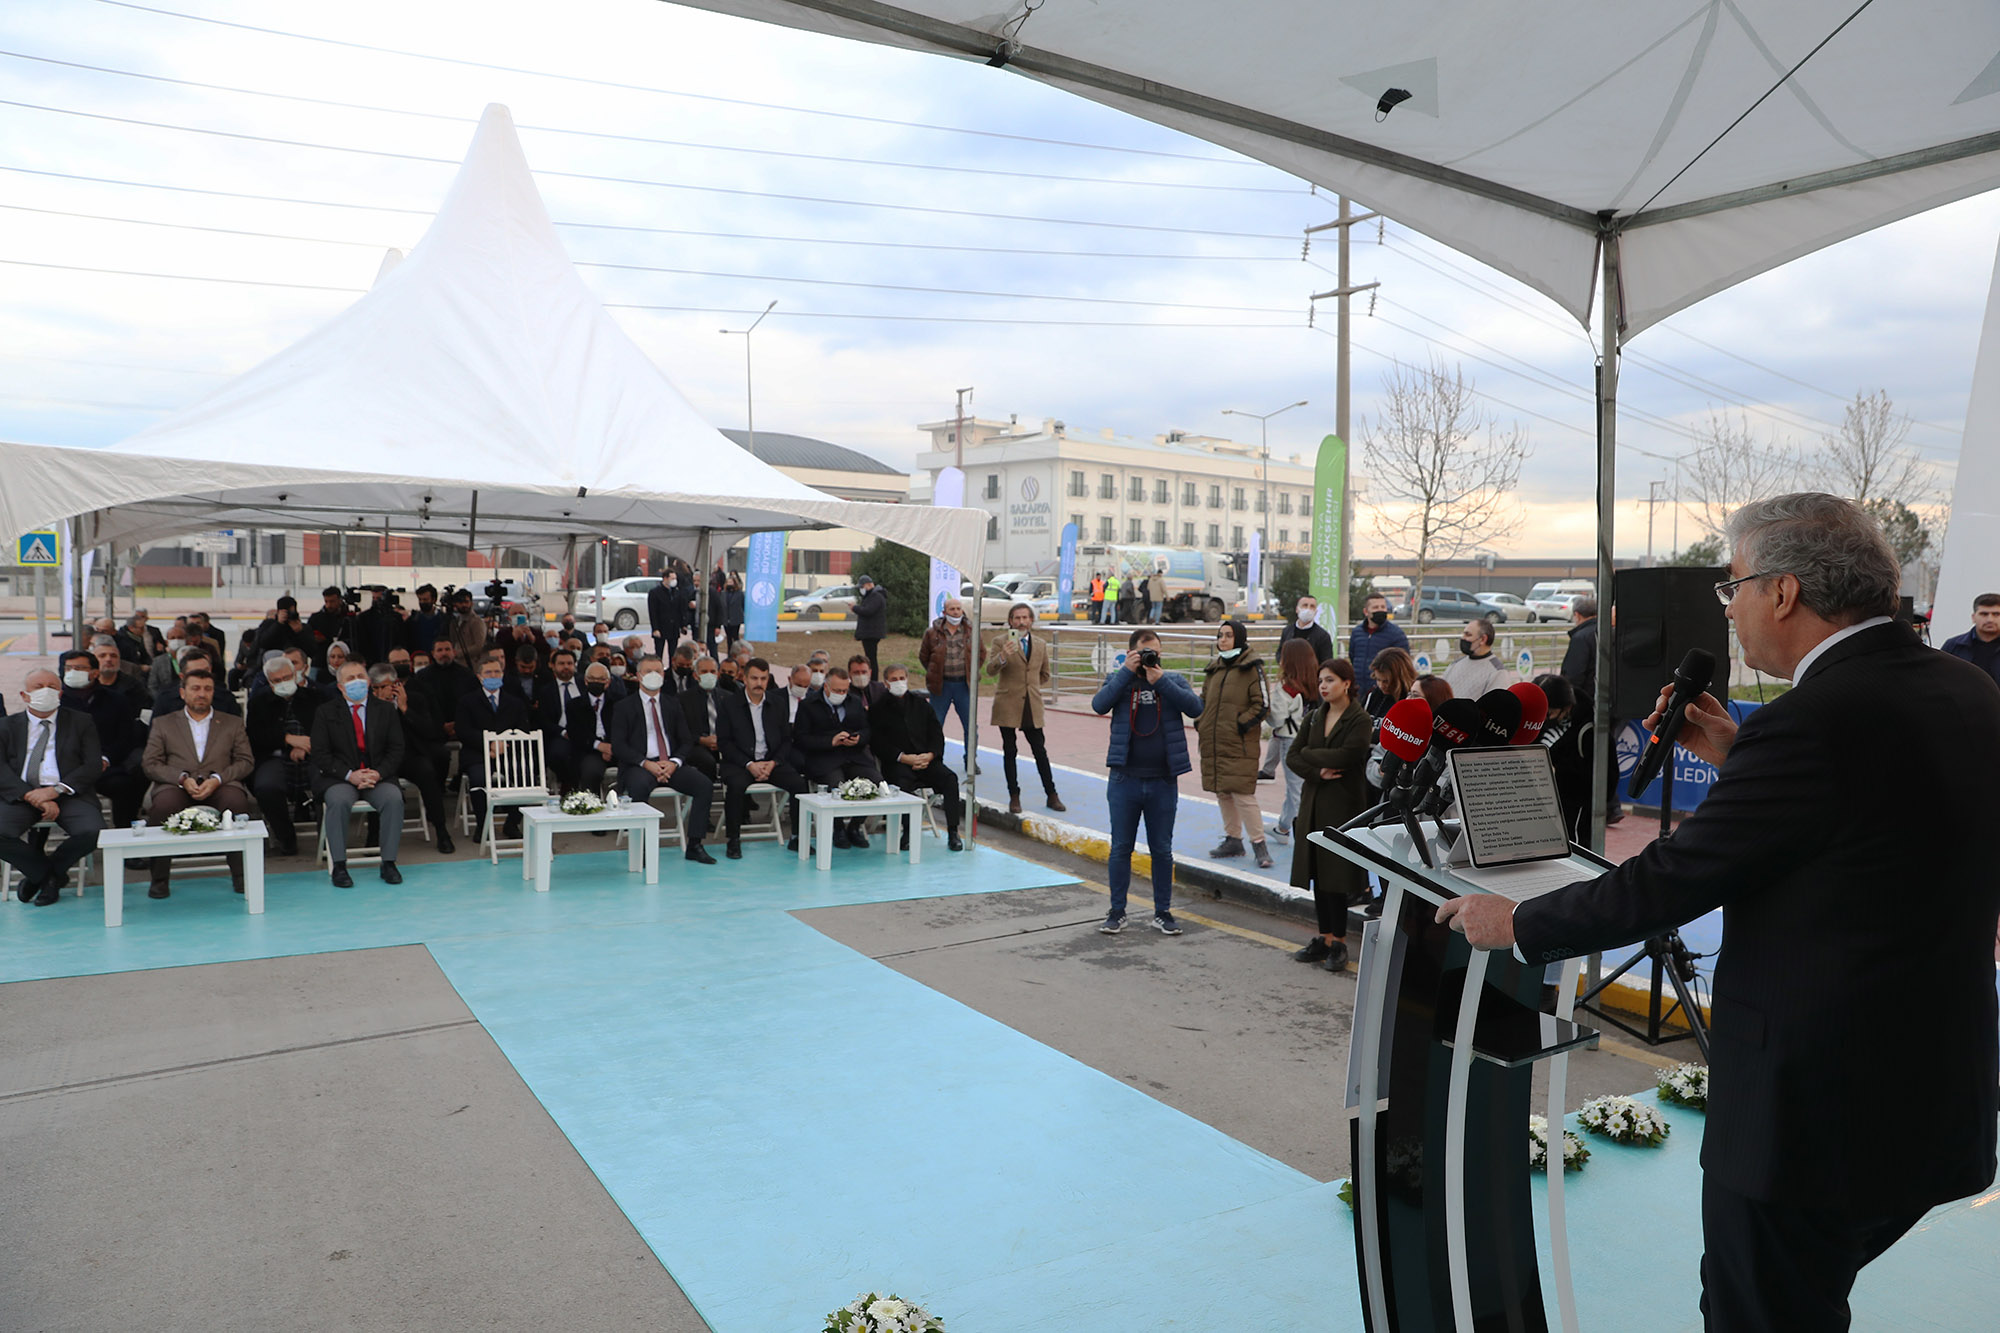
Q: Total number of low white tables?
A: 3